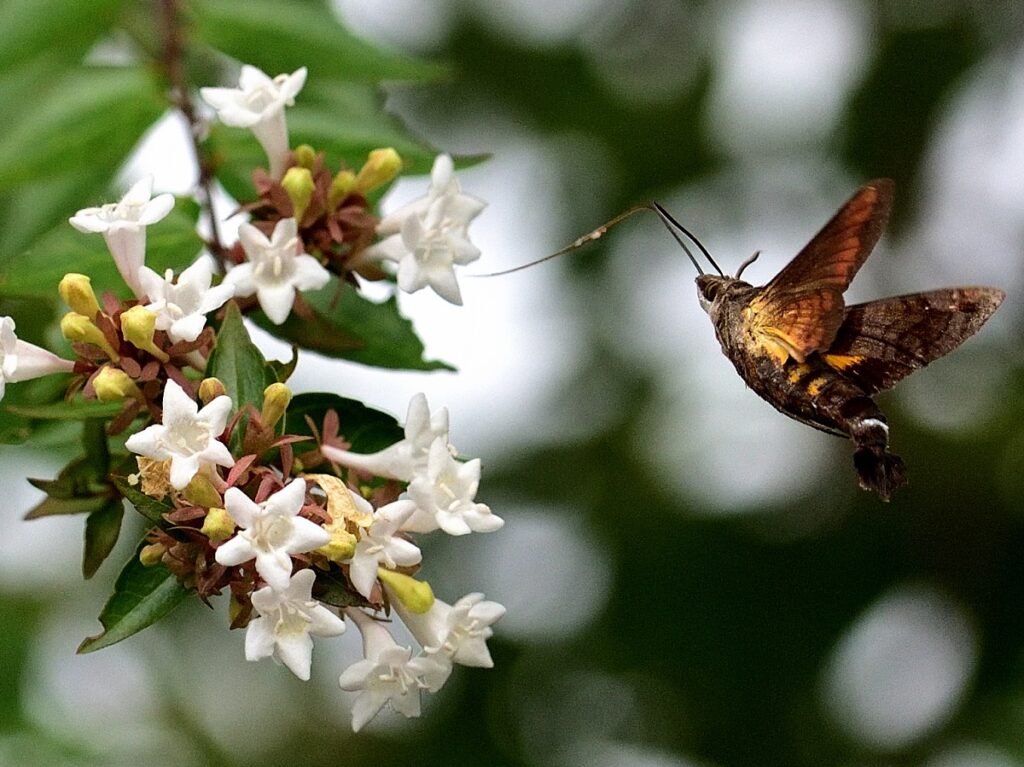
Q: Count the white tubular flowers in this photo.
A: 15